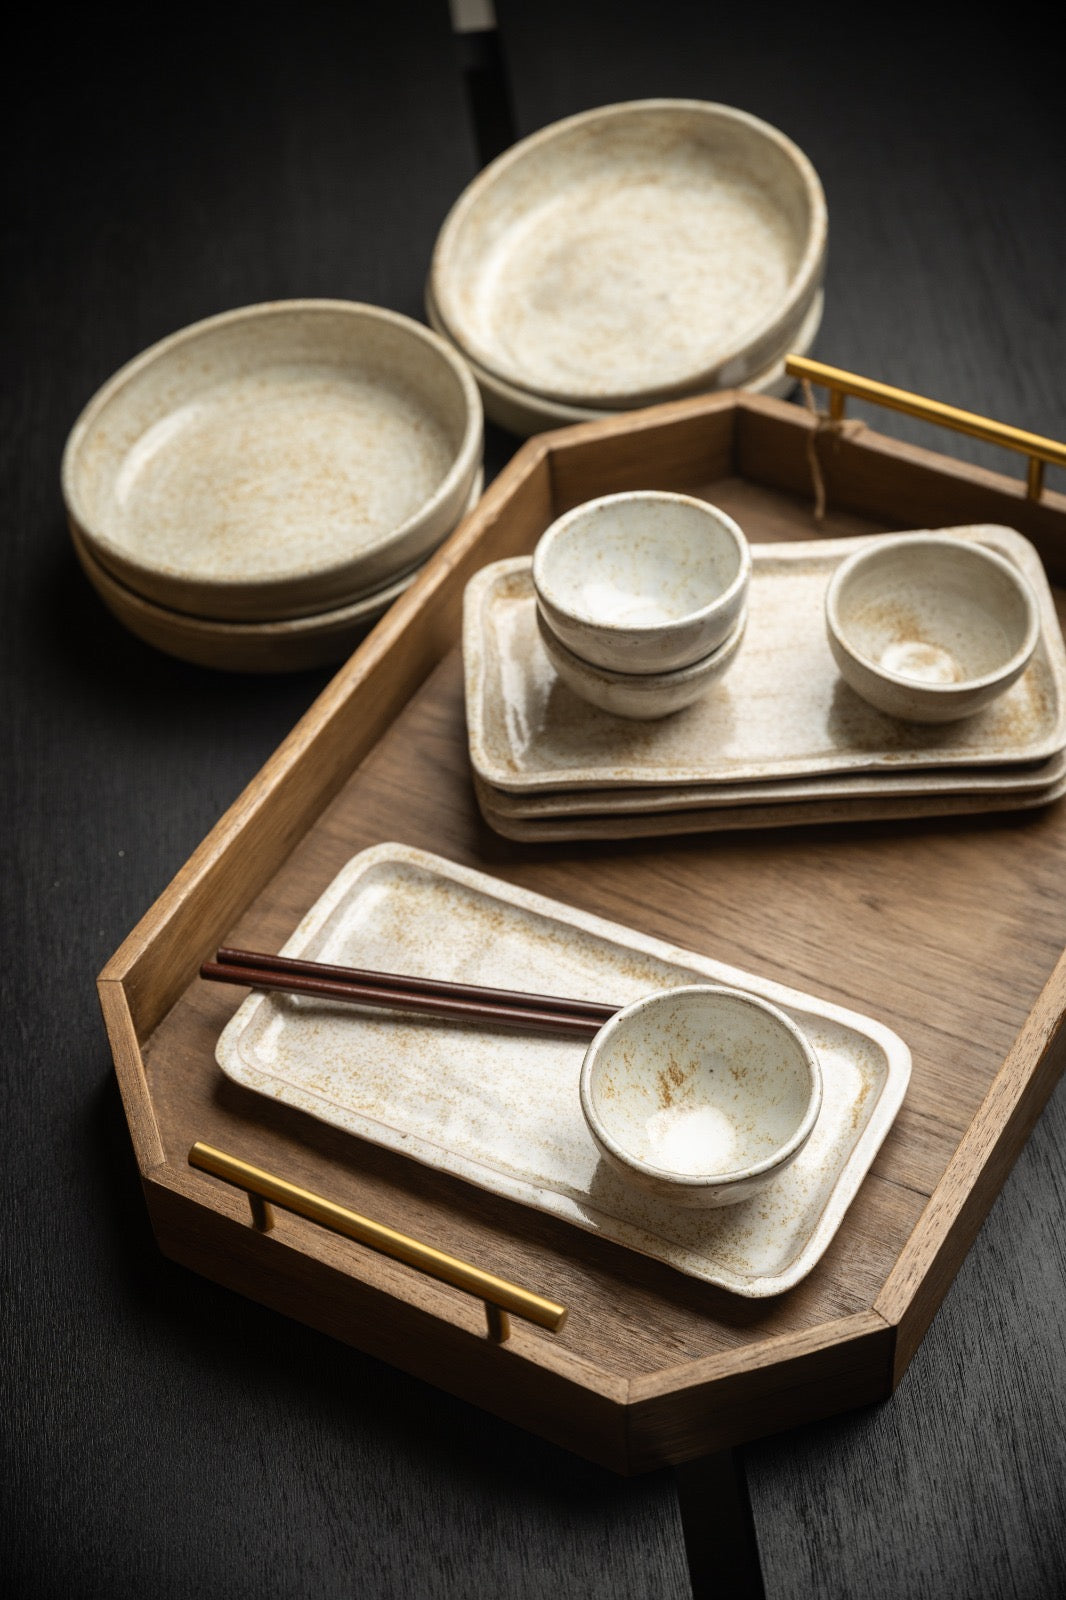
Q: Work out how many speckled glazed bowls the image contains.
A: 8